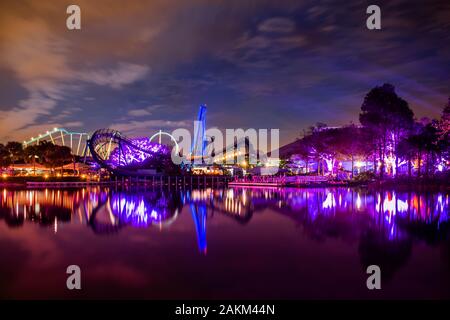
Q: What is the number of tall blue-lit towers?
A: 1